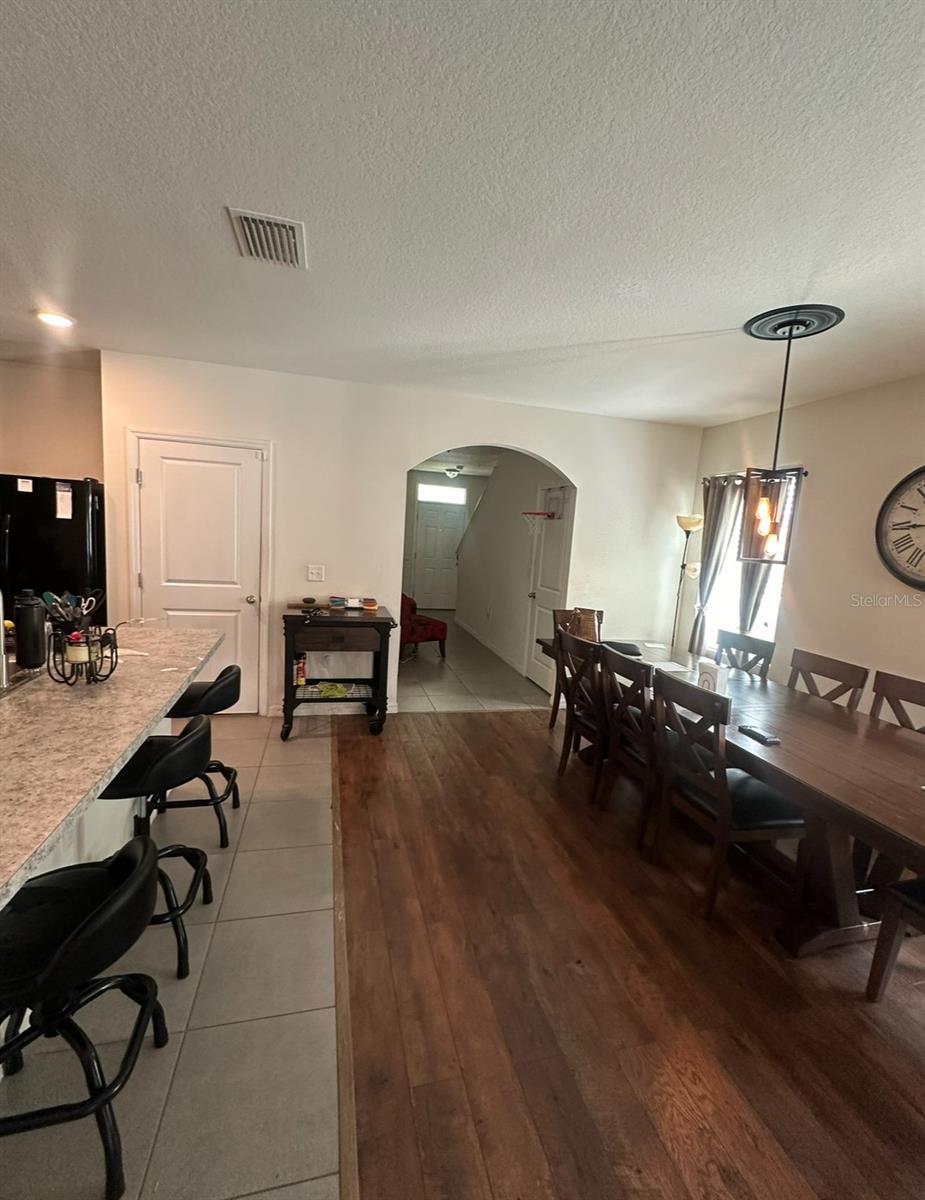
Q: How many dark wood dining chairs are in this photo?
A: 8